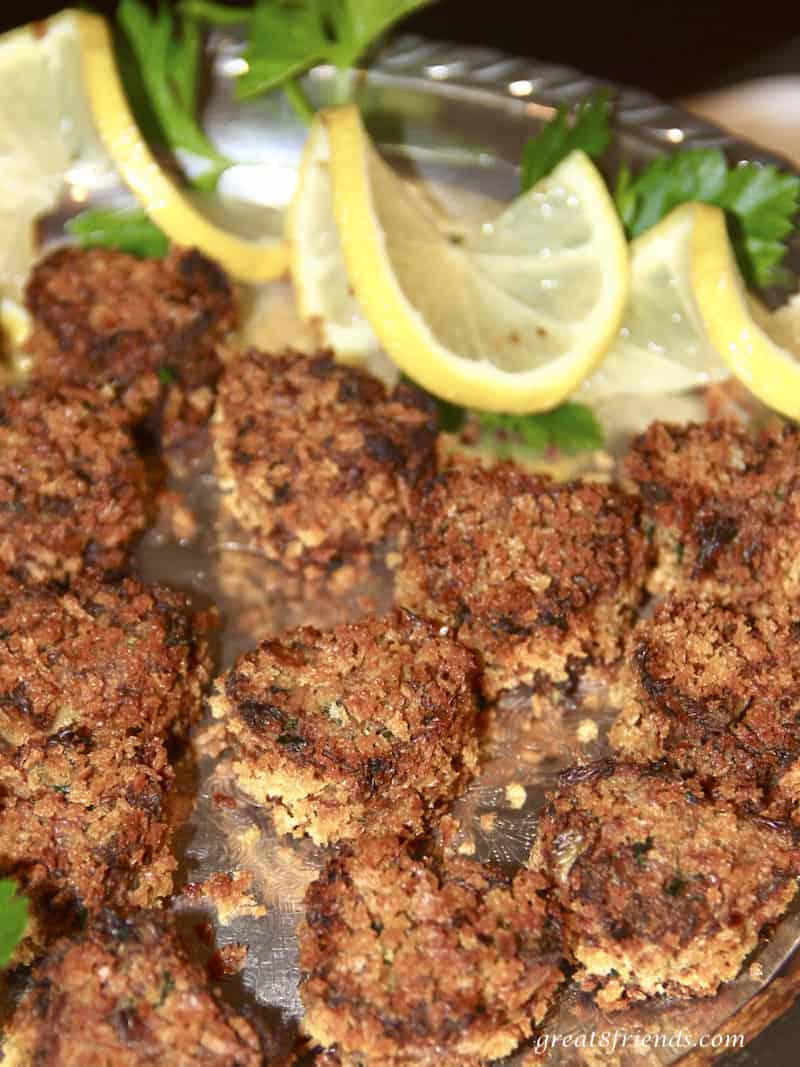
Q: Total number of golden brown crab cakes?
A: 12